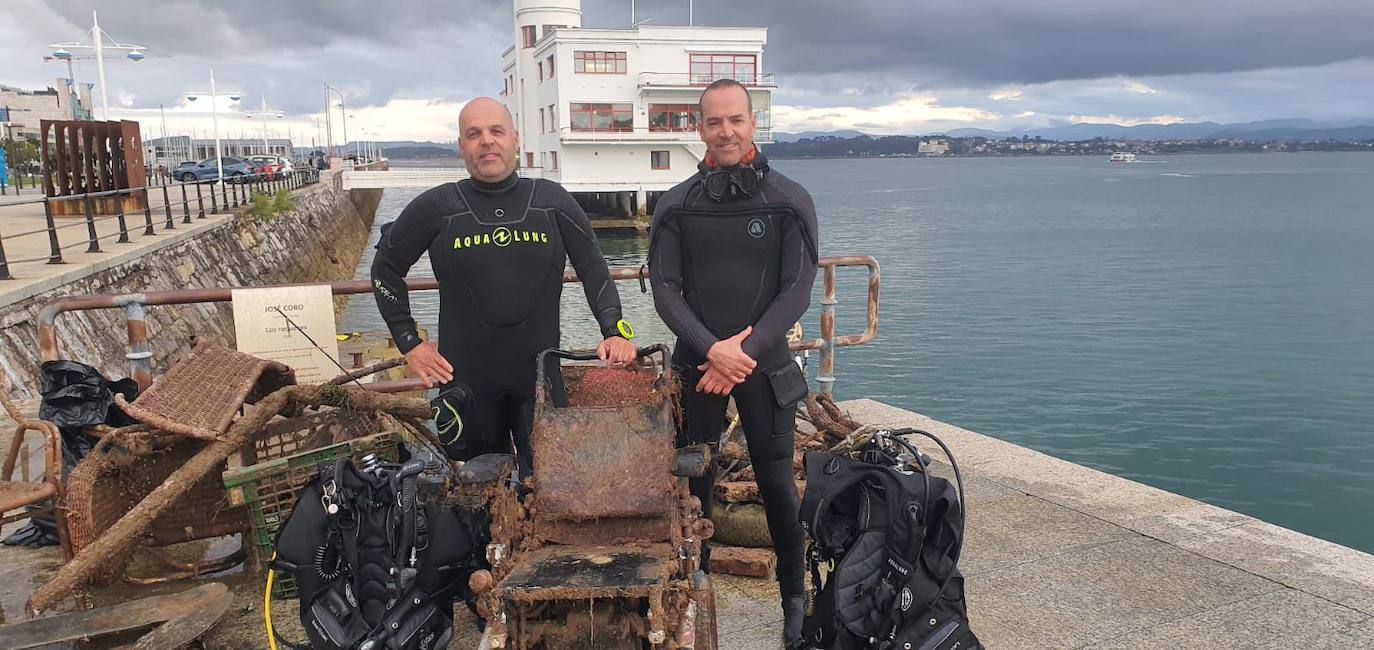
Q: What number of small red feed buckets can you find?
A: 0